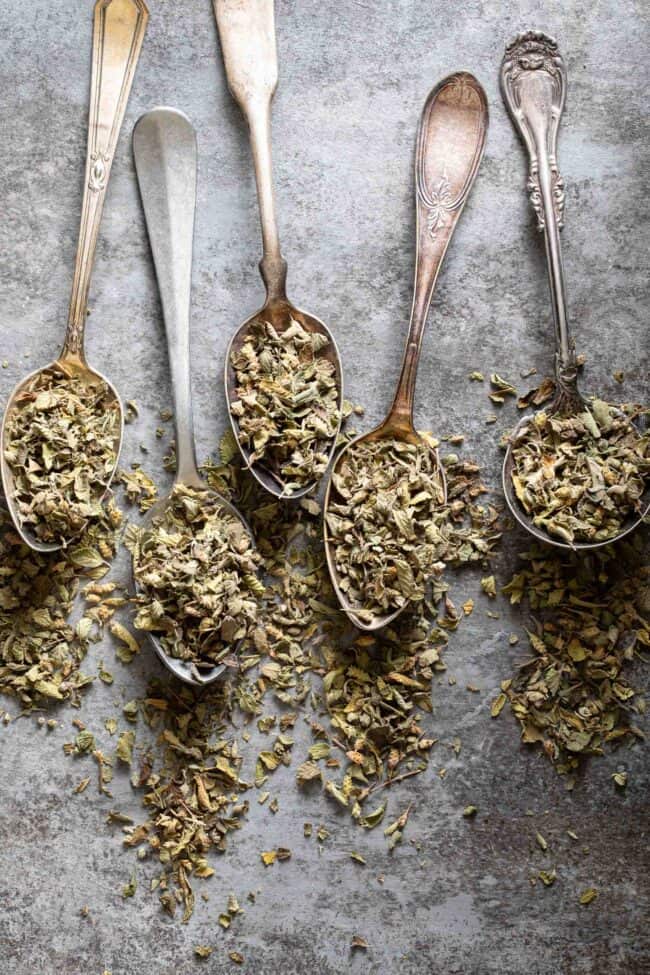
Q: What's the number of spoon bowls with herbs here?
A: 5